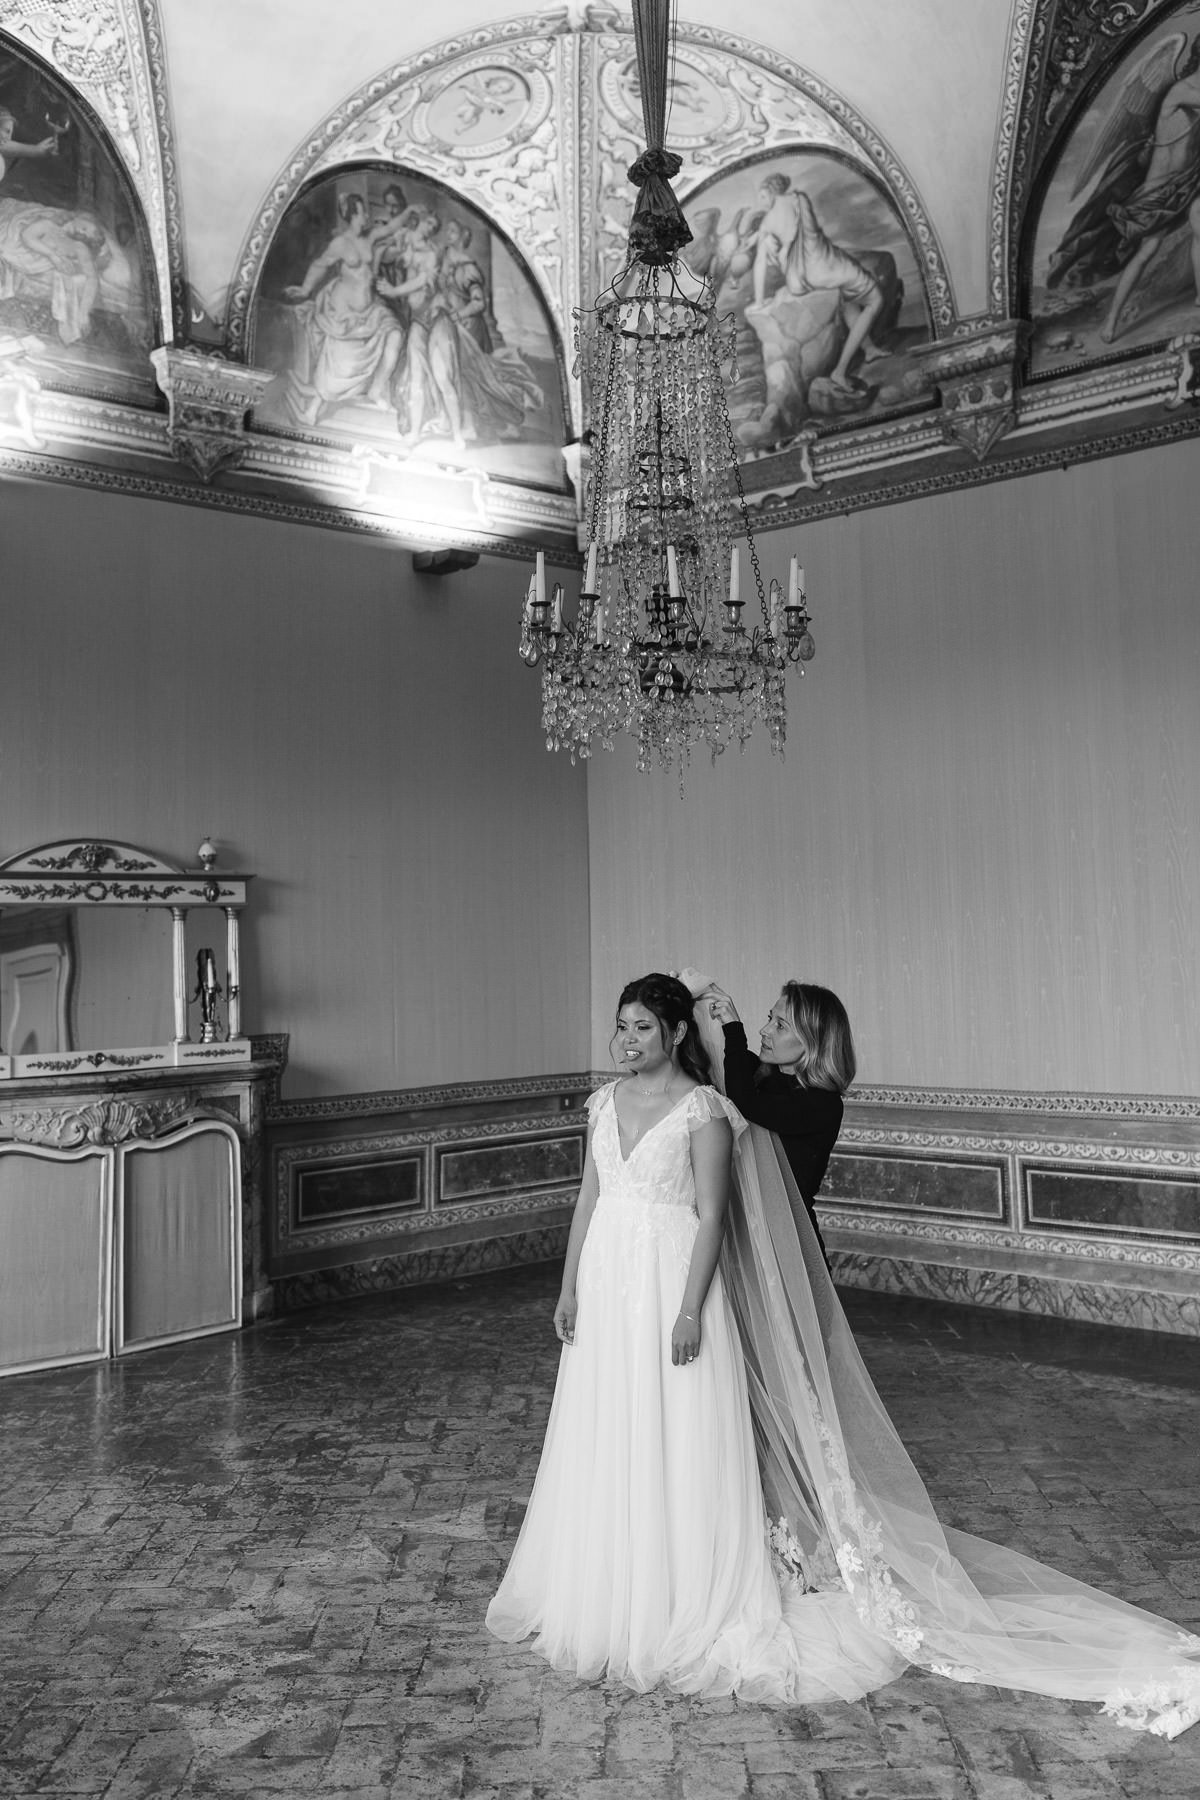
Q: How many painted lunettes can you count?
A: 4